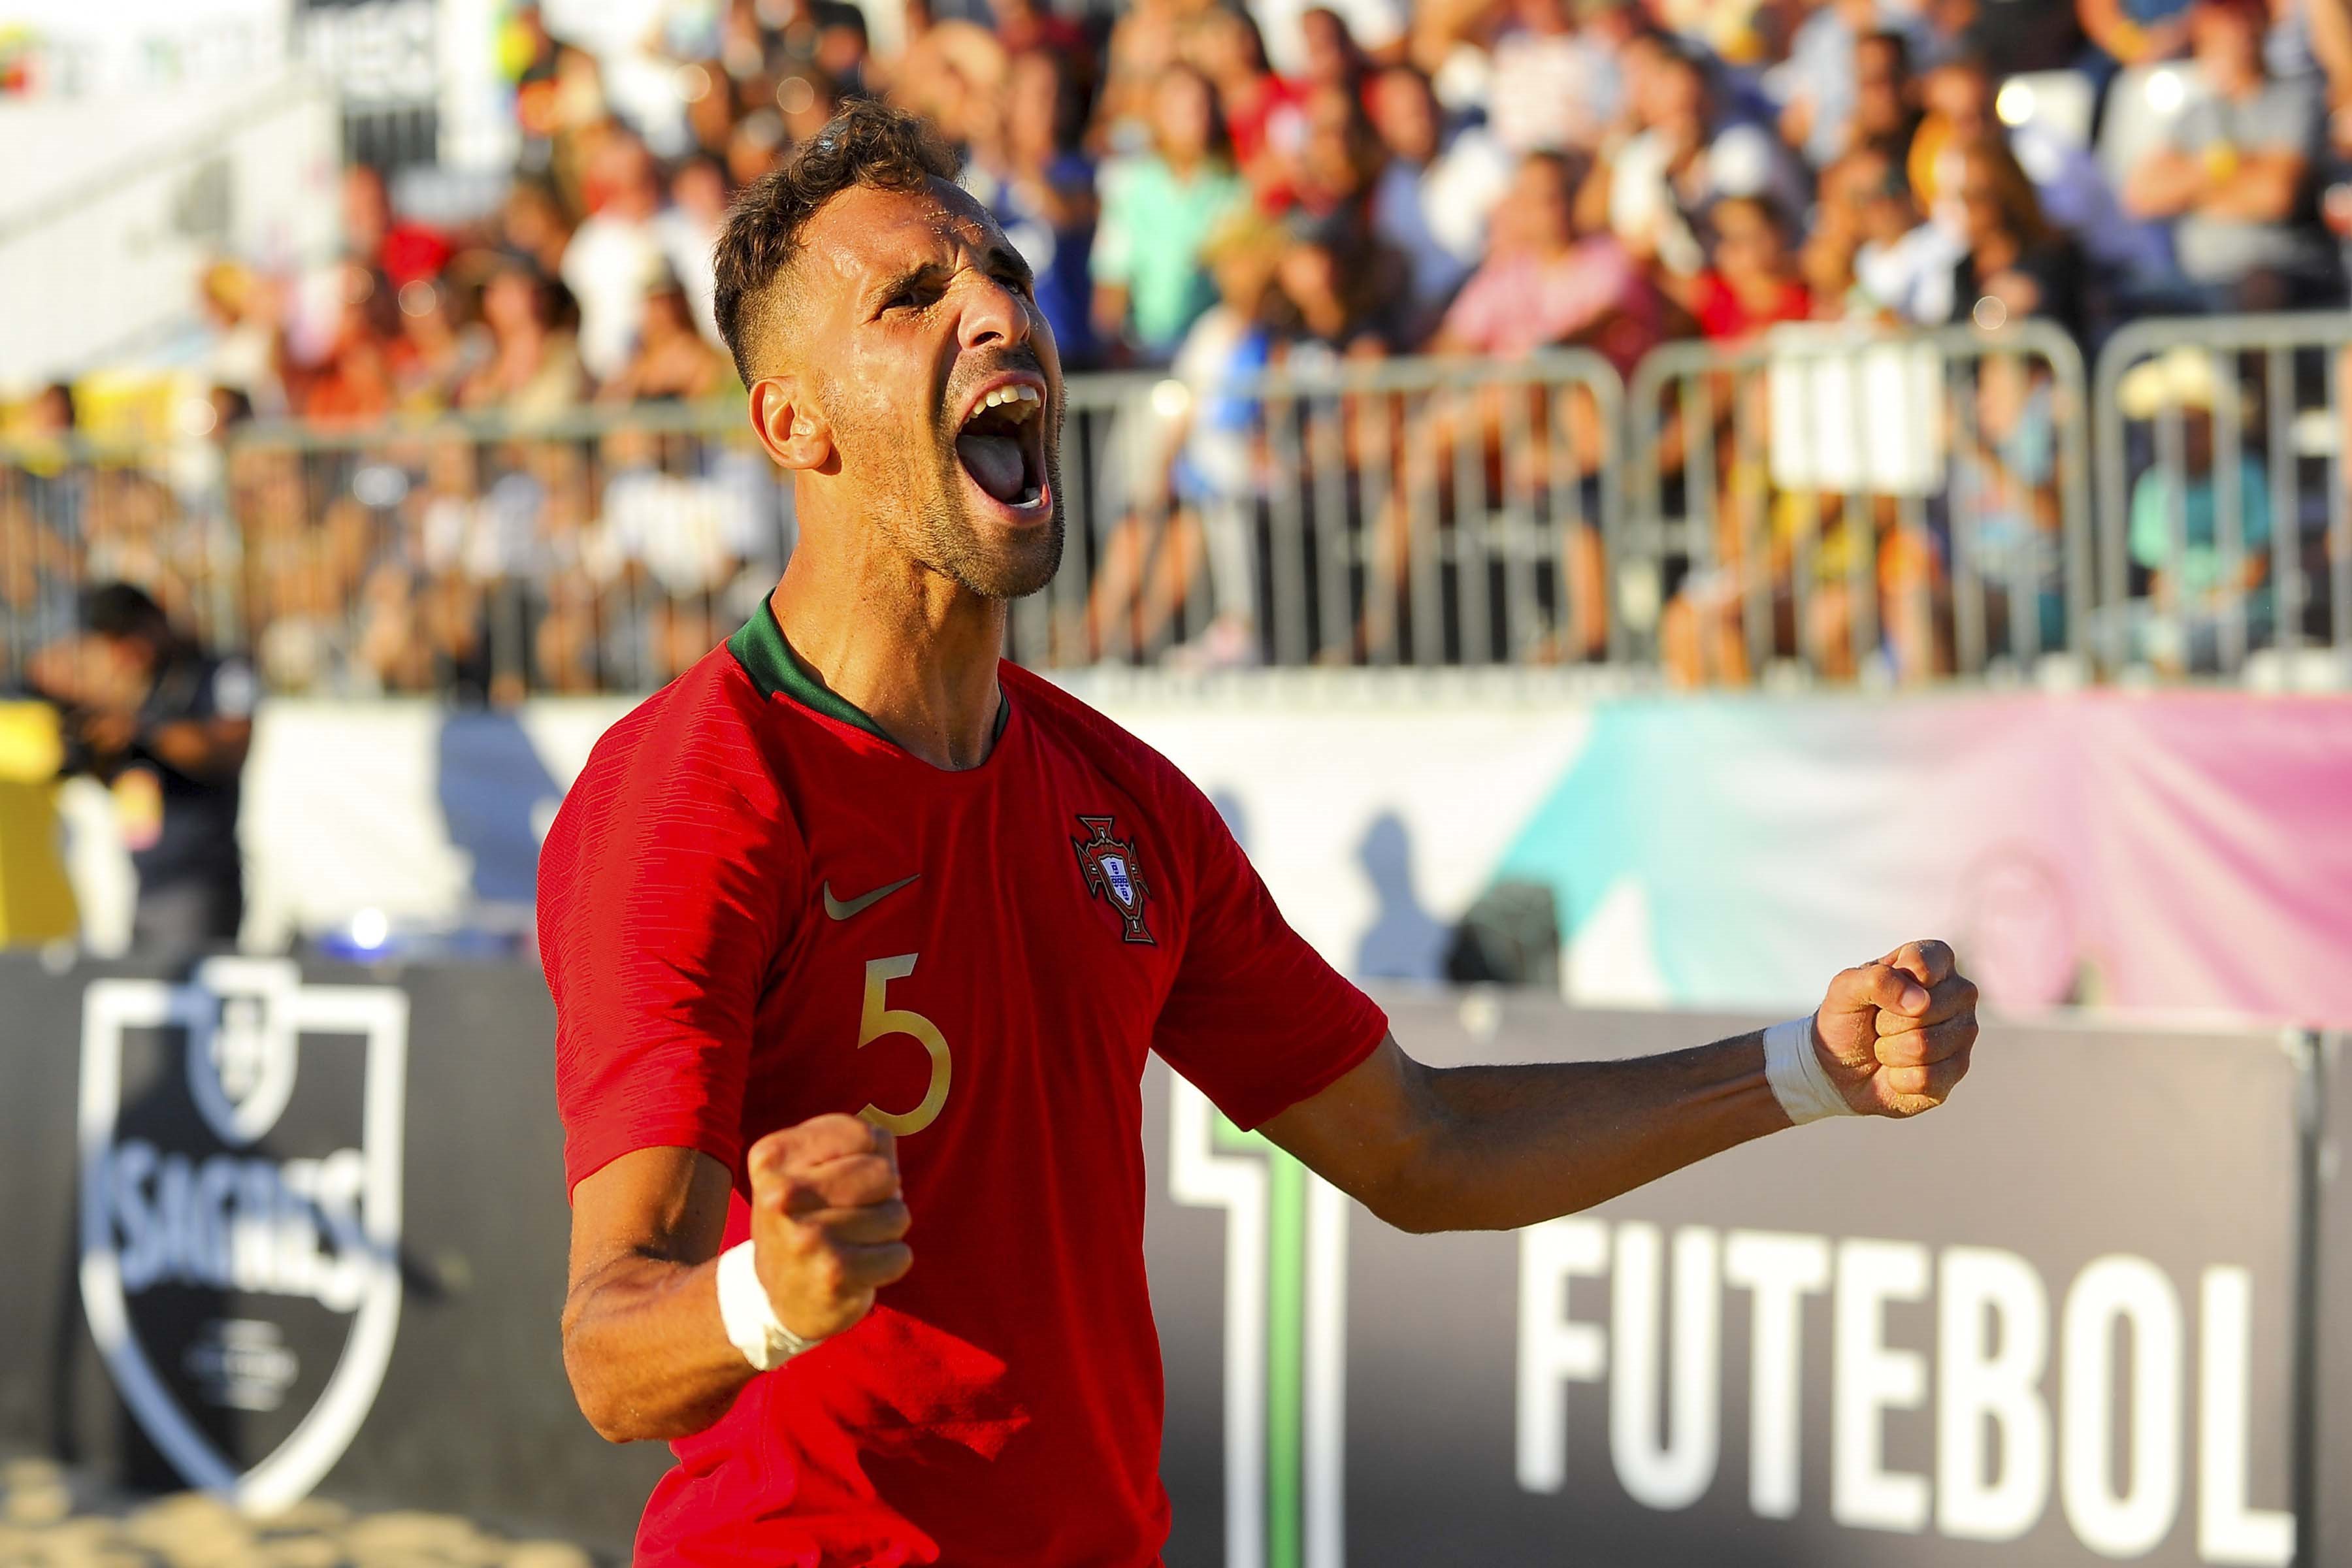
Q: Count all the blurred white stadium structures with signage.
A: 1